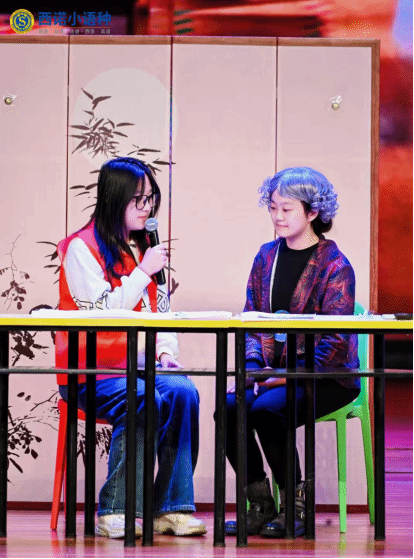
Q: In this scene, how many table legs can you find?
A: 10